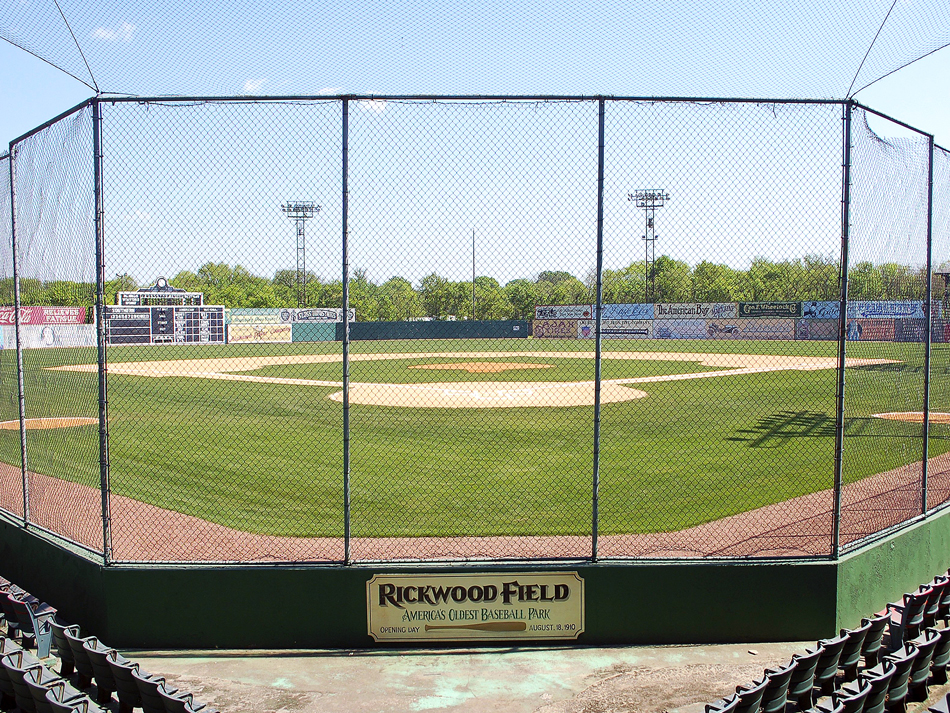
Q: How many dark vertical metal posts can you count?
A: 6